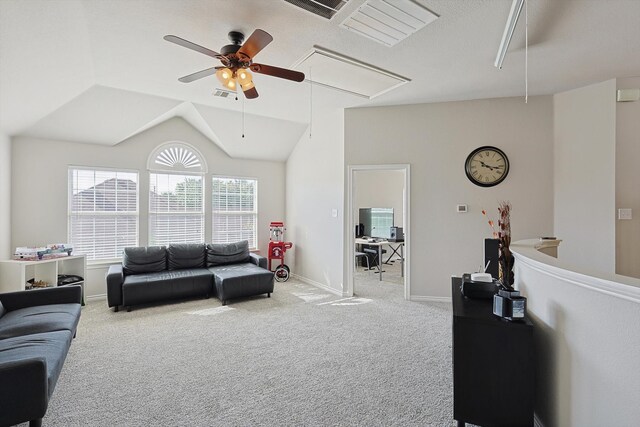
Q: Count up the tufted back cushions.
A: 3